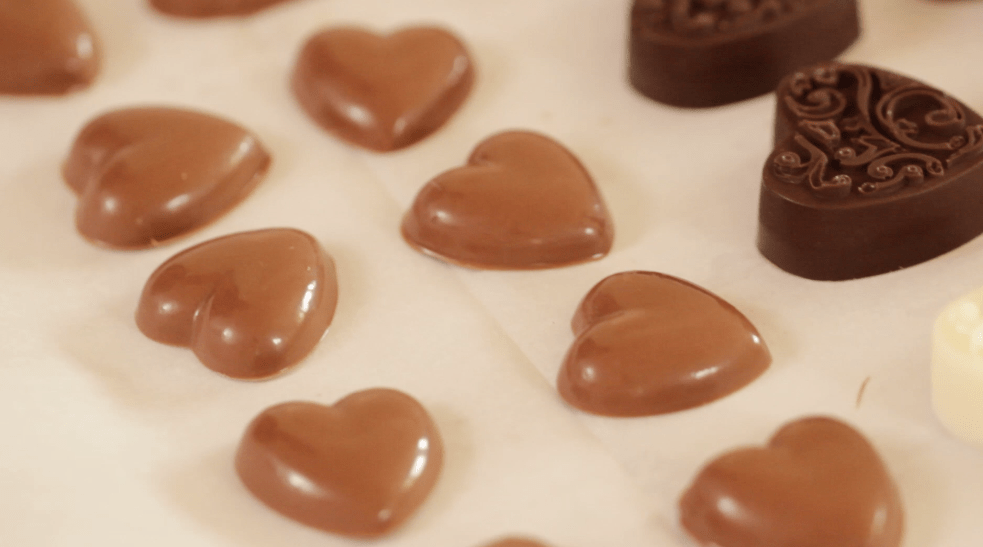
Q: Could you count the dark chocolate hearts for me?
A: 2